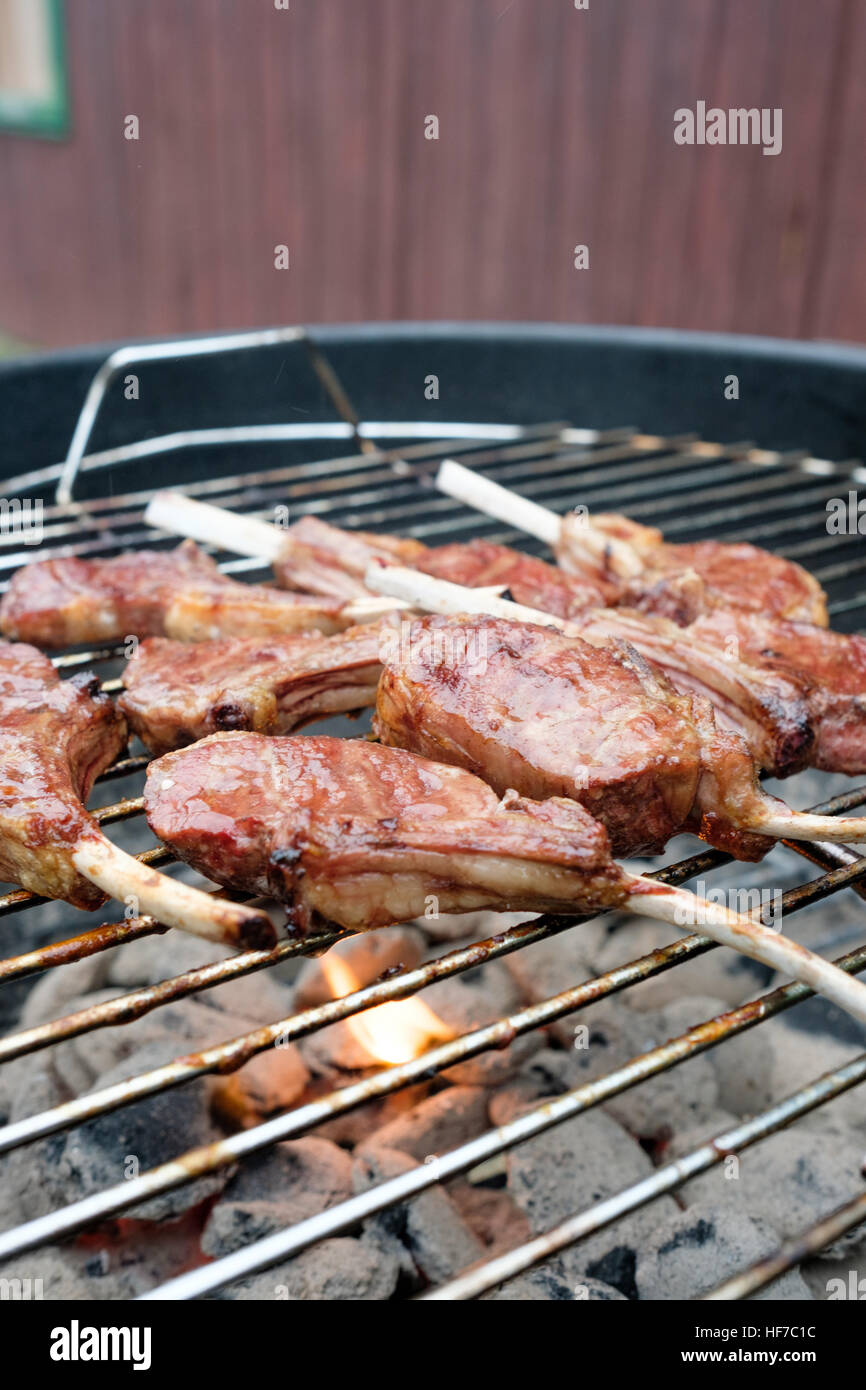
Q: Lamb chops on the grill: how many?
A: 8